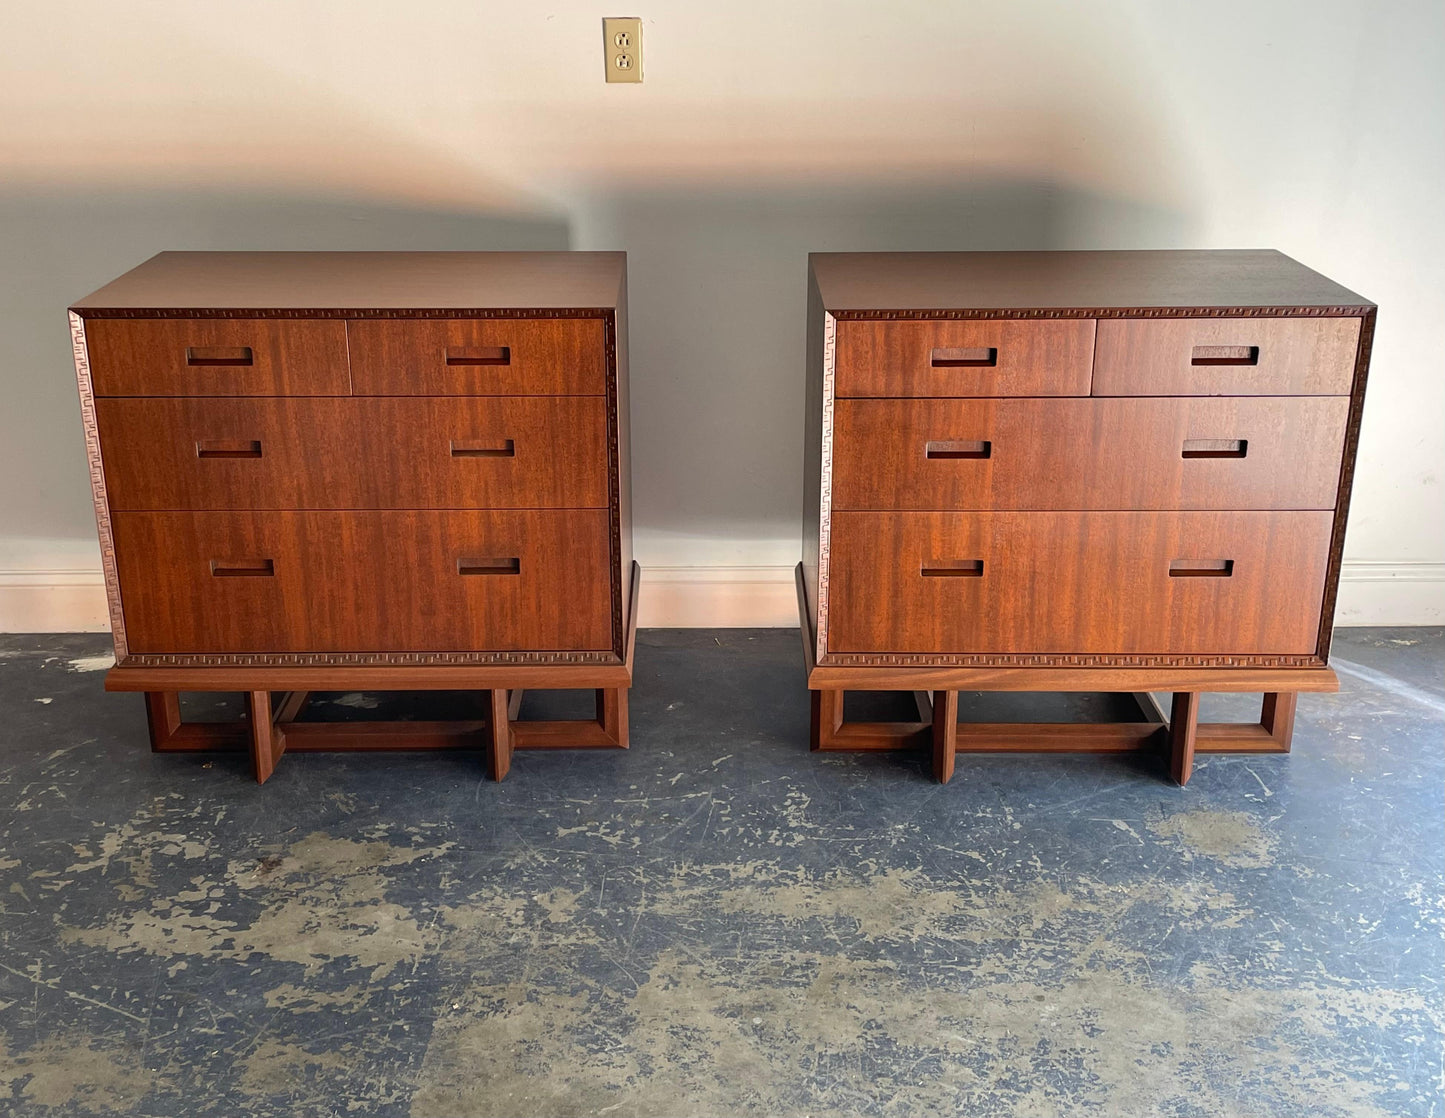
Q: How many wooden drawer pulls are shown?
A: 12